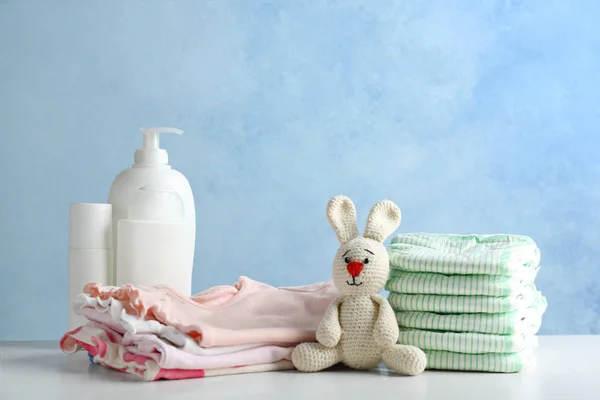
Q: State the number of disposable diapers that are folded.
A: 6